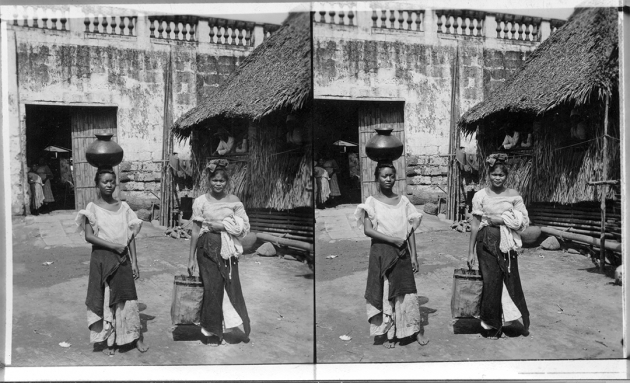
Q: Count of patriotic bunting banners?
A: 0